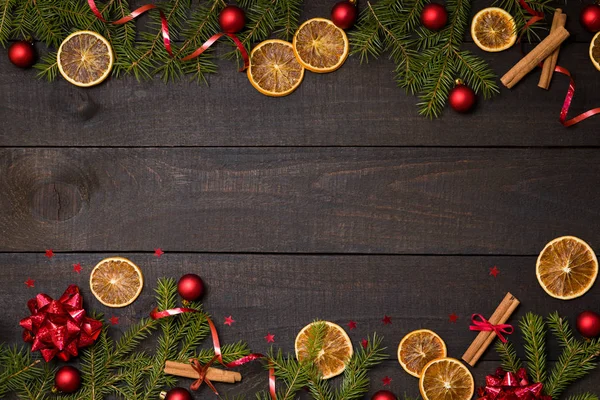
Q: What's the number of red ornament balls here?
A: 11